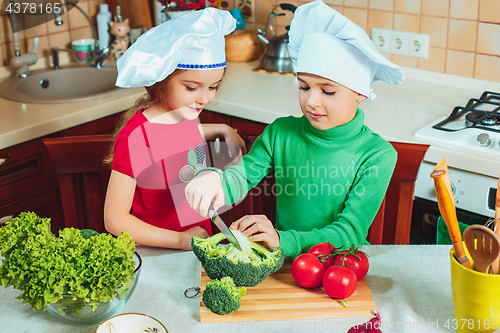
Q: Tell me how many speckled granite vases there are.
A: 0